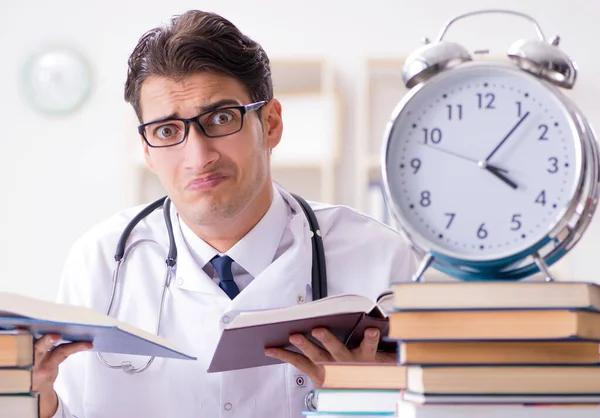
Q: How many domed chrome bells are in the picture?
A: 2